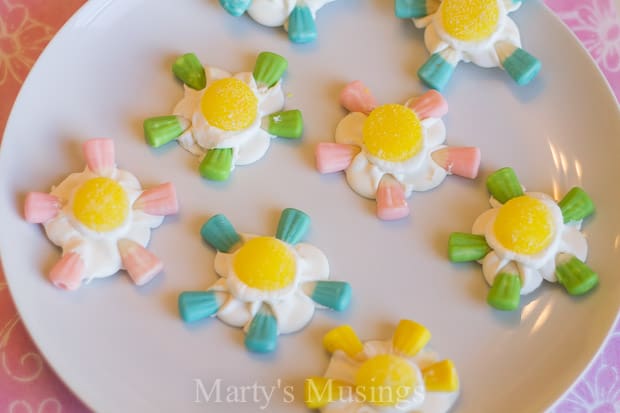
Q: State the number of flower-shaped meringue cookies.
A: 8